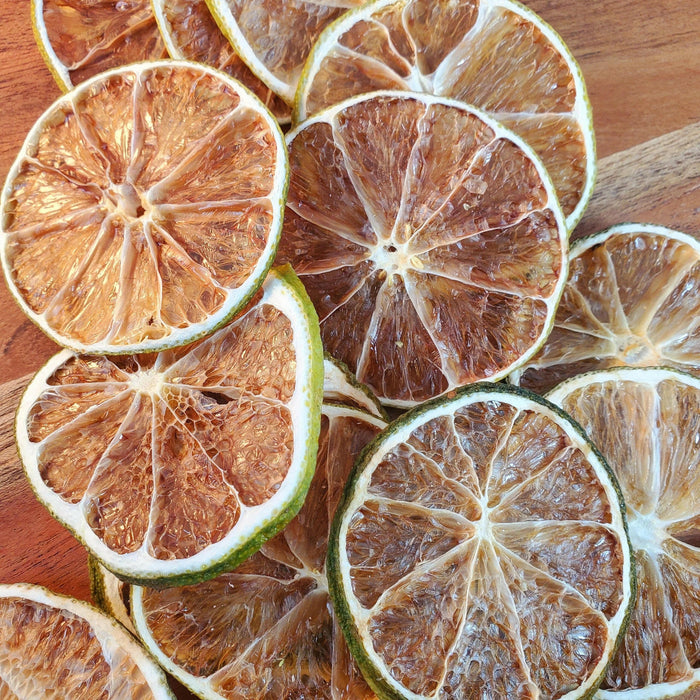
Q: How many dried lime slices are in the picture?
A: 13